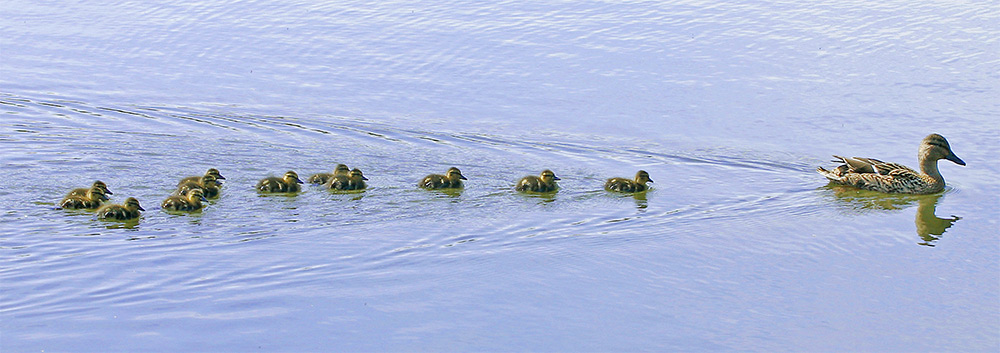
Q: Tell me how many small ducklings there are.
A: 12